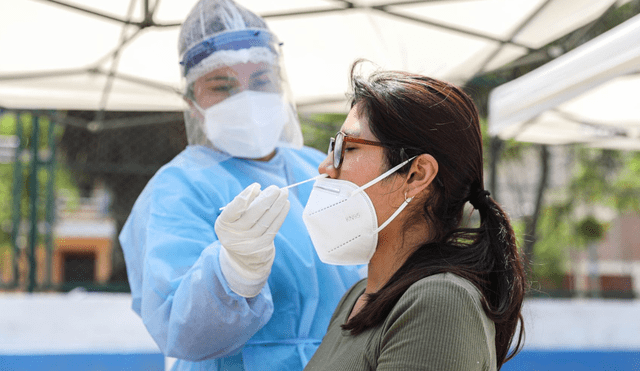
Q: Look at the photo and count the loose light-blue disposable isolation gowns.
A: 1